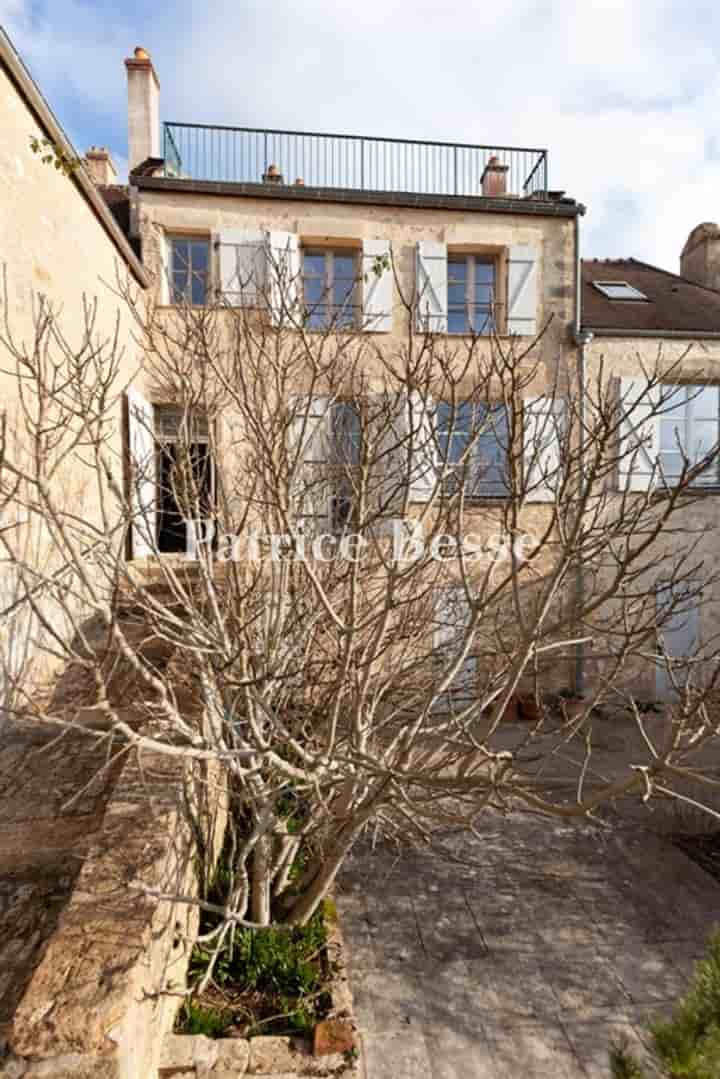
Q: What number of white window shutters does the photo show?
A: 11